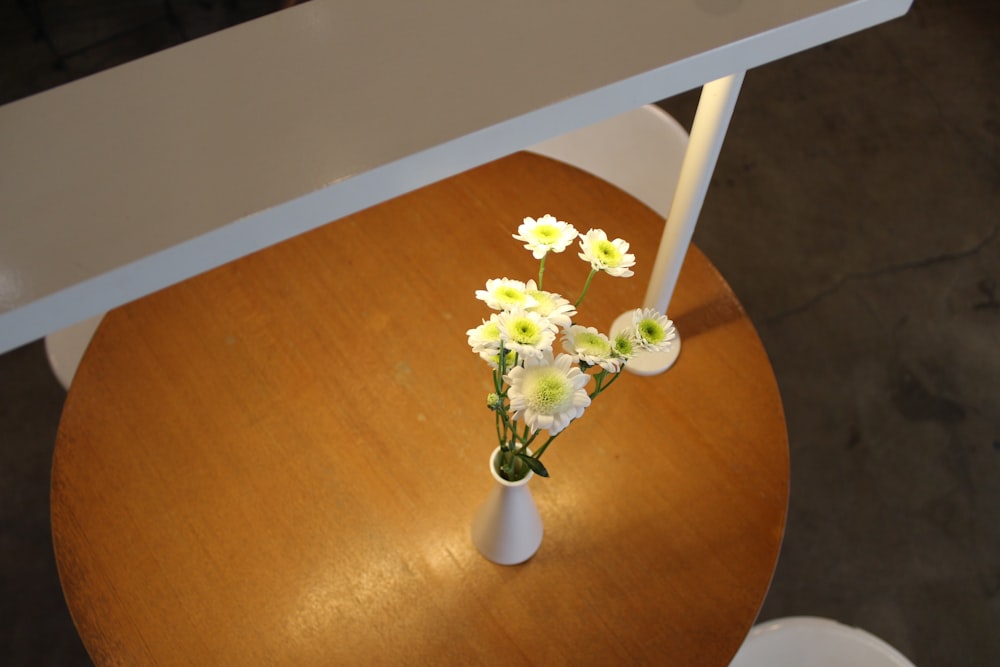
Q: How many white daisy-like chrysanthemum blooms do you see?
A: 11